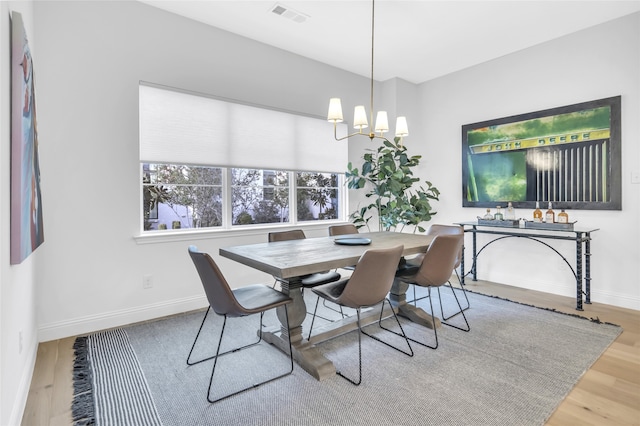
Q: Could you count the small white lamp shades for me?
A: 4